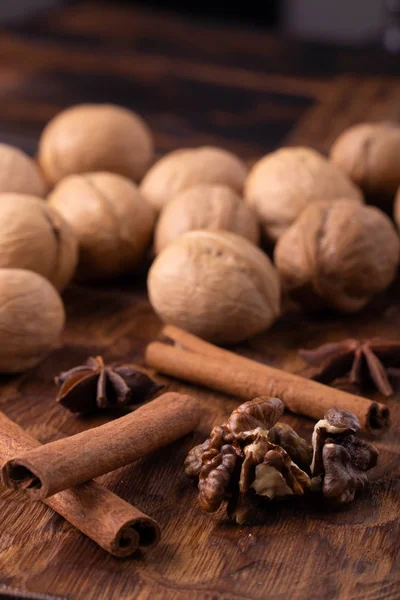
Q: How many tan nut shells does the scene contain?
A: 12